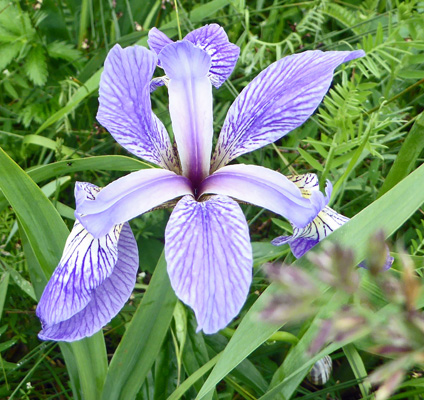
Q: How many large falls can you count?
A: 3